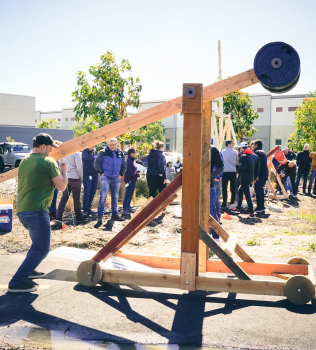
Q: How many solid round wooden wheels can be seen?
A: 3